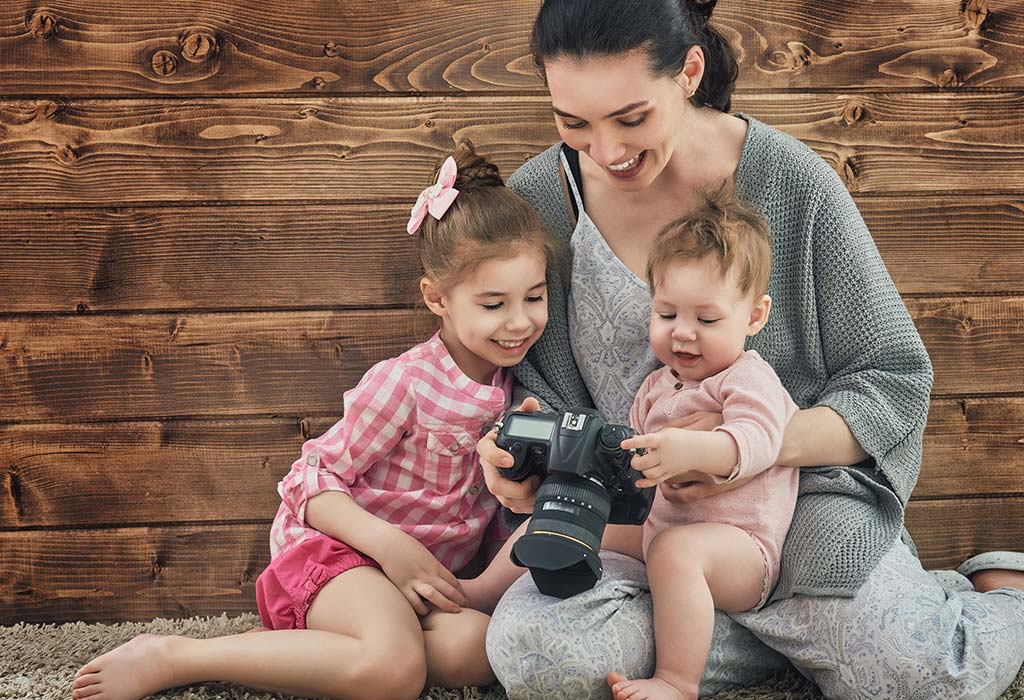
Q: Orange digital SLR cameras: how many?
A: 0